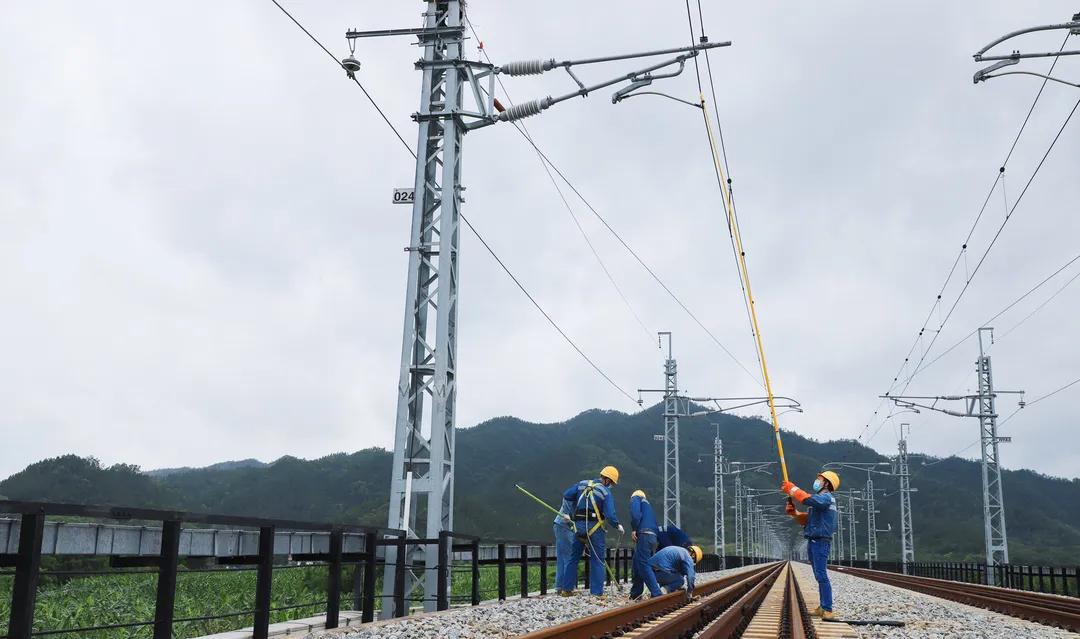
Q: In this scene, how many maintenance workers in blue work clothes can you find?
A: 6